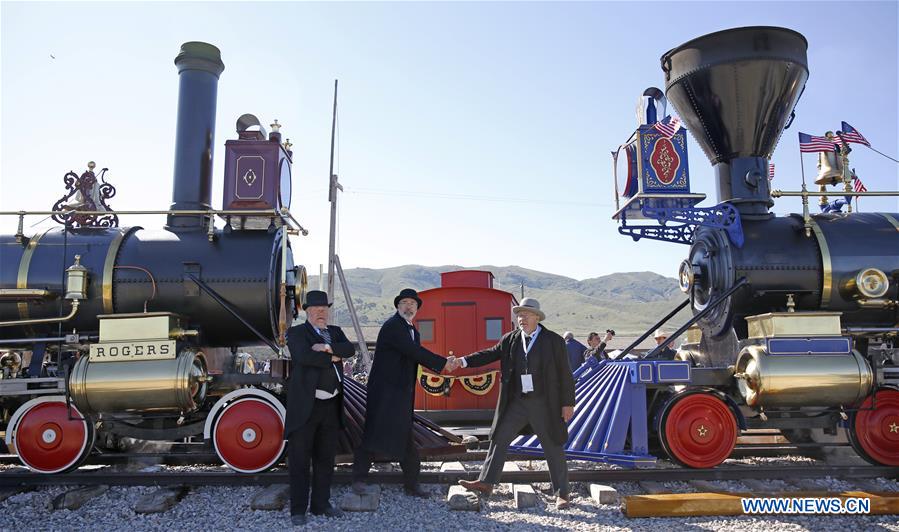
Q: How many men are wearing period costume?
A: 3